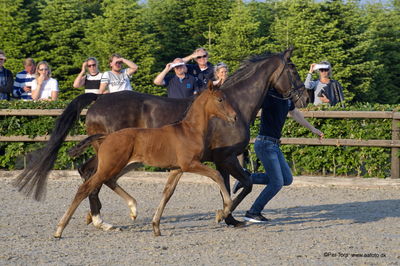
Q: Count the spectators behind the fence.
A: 9